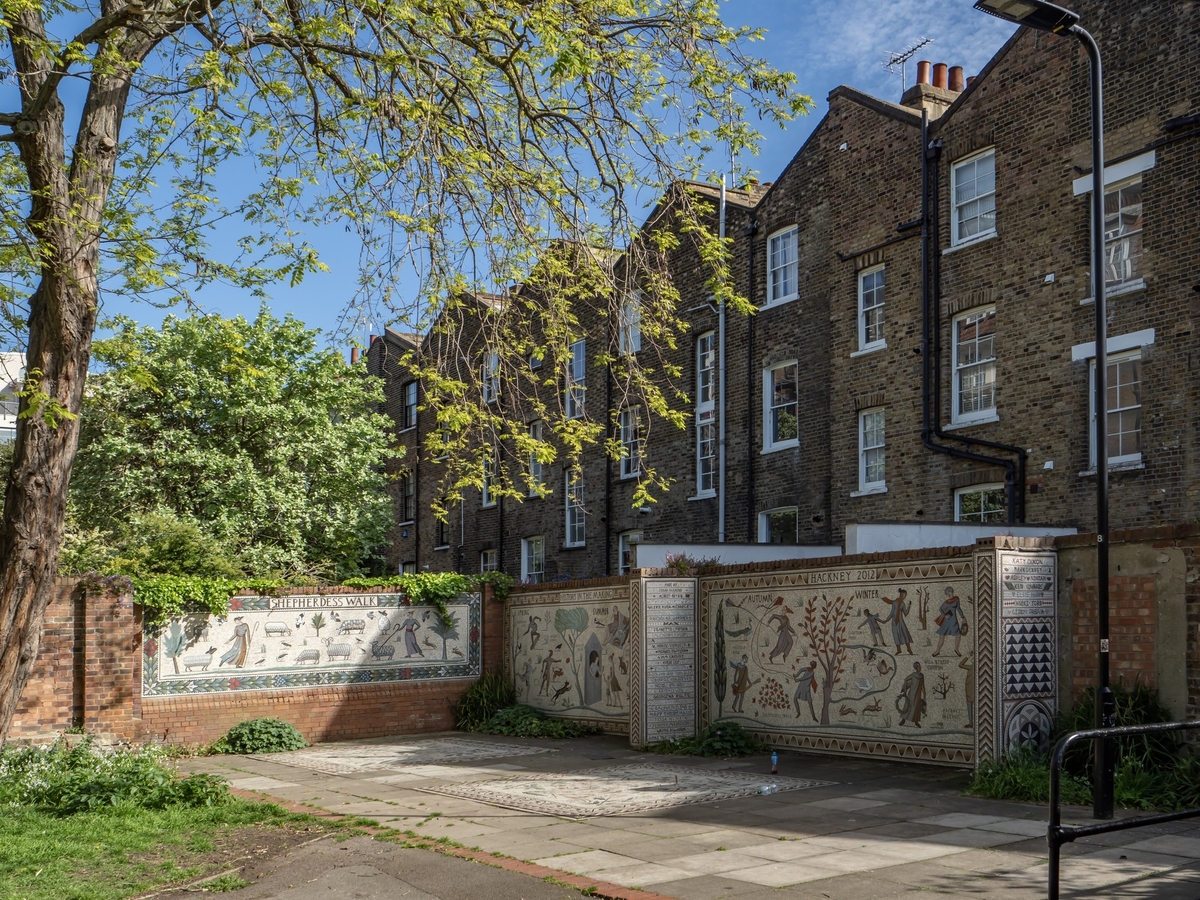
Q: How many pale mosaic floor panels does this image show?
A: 2